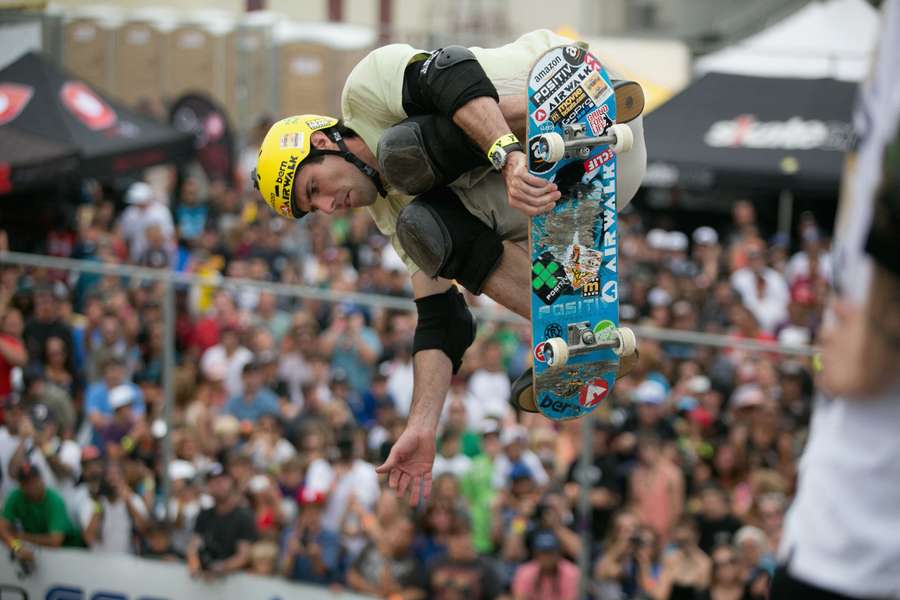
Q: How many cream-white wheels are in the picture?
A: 4